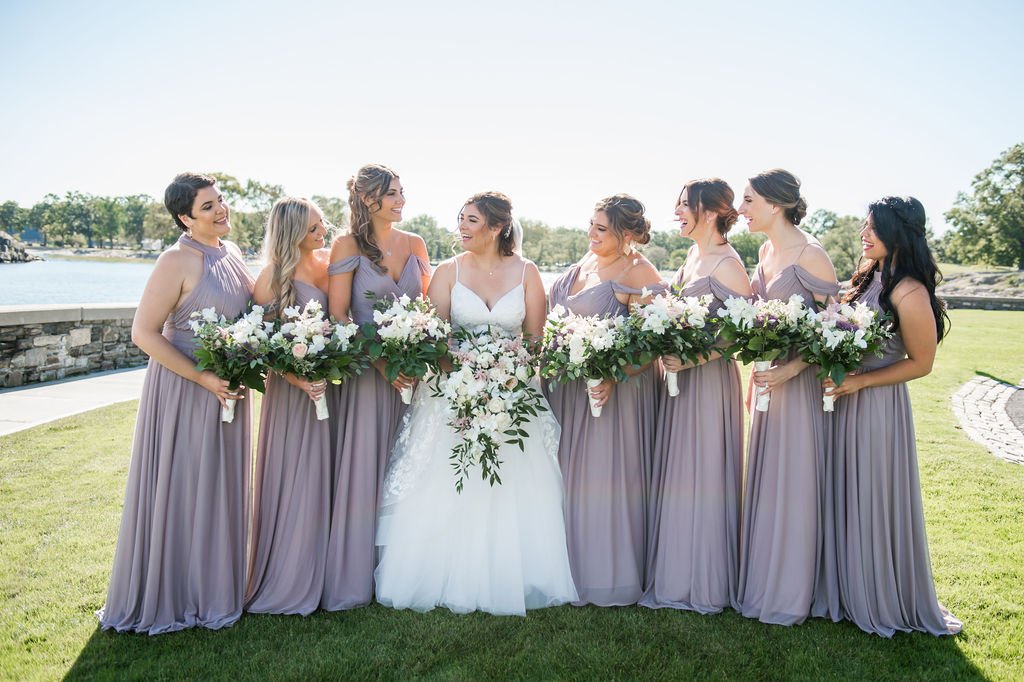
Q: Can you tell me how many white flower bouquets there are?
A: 8